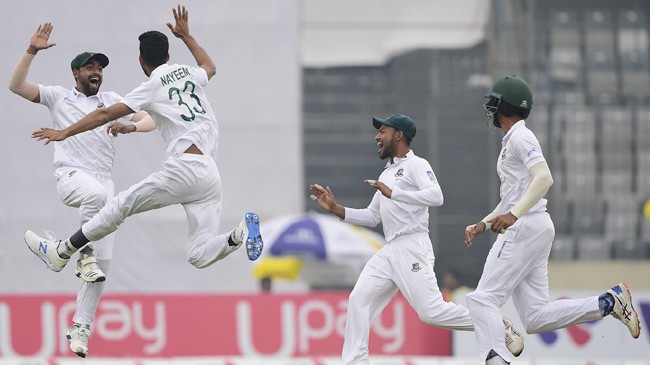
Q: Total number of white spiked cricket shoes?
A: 6